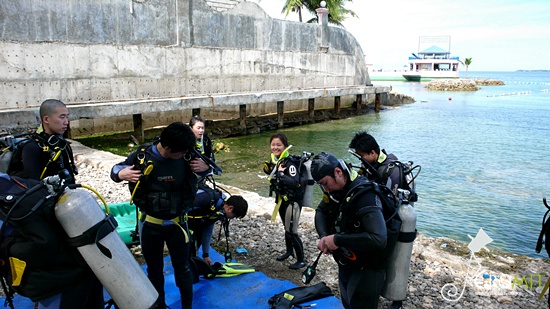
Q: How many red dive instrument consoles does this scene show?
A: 0